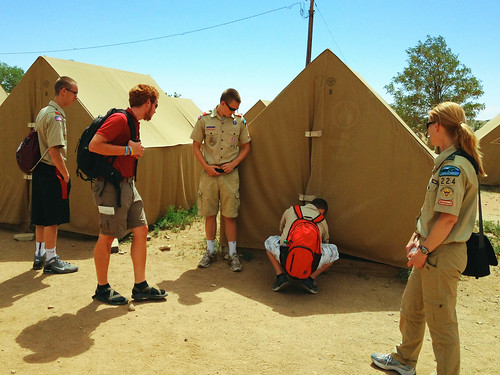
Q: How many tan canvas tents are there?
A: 6